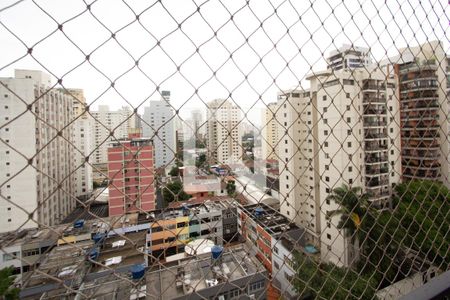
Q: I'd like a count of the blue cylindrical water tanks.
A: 6